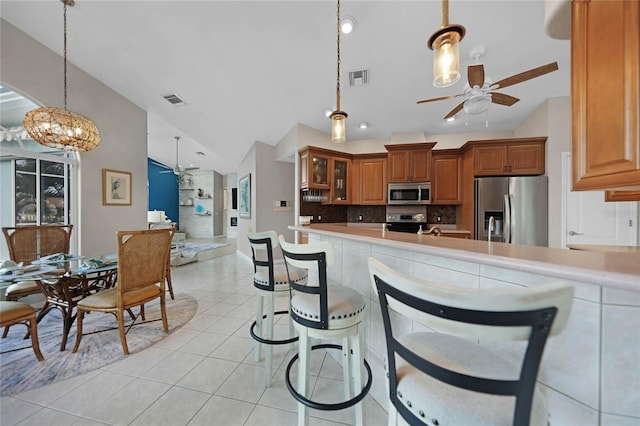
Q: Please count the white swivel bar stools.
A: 3